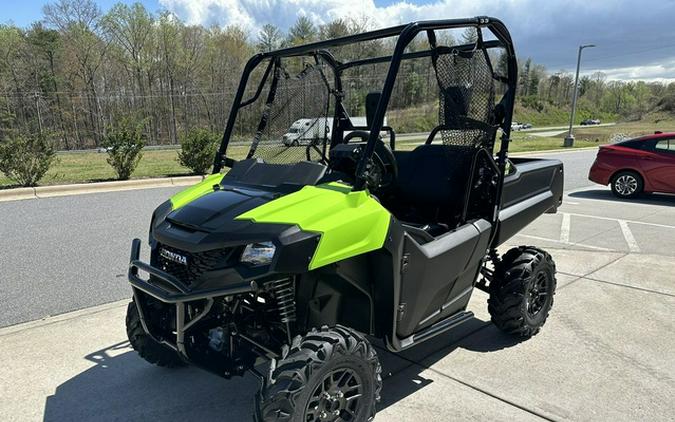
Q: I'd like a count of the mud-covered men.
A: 0